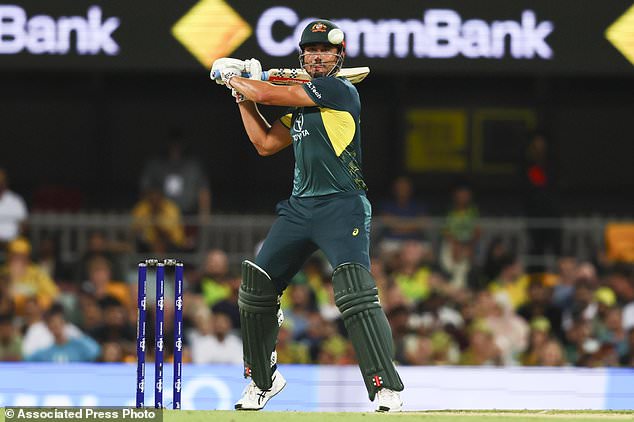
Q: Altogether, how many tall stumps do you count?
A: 3